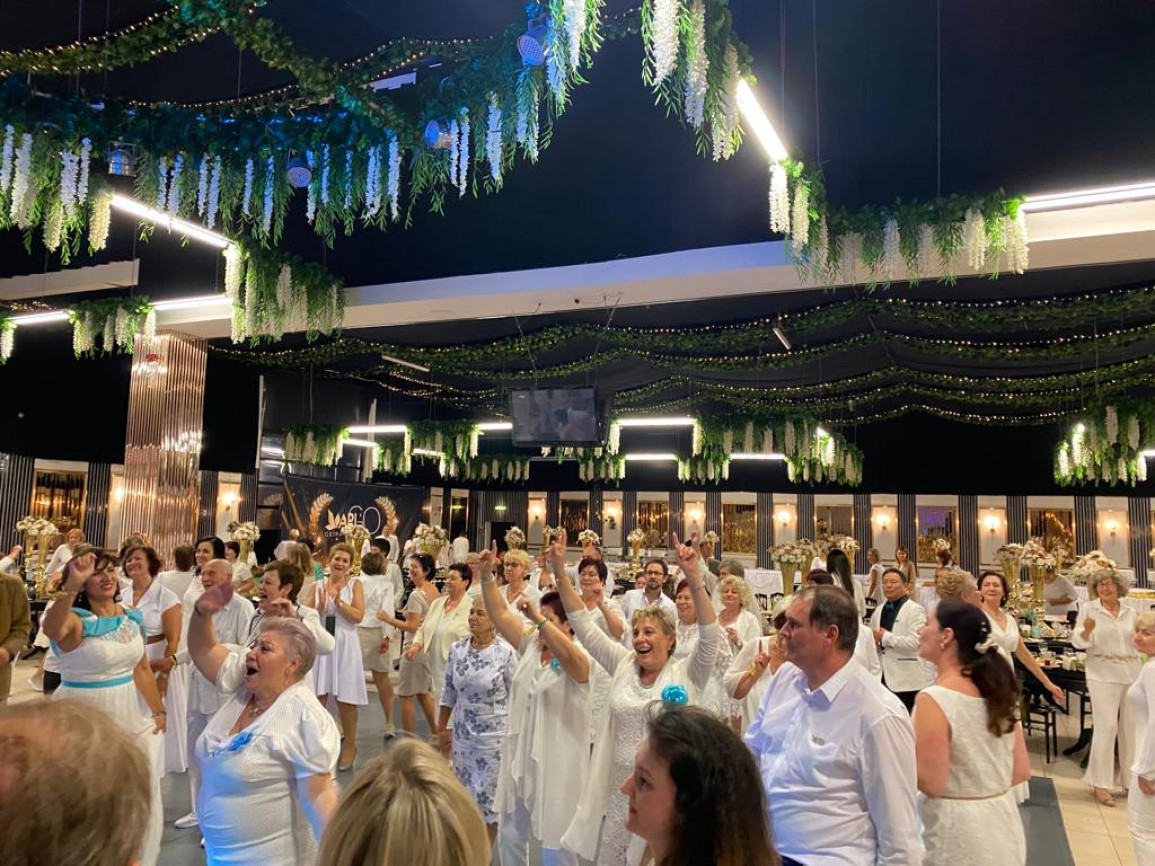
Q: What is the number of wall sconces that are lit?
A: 9